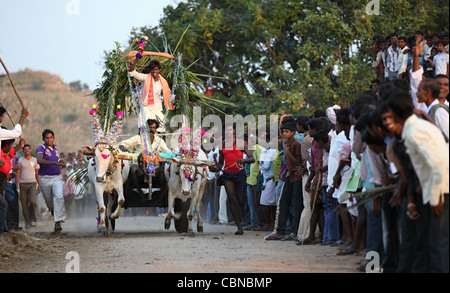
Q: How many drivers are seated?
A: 1